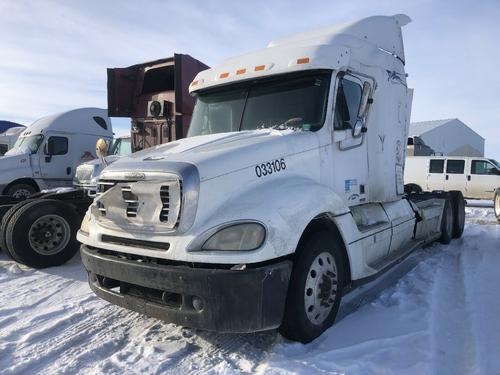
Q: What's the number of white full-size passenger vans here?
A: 1